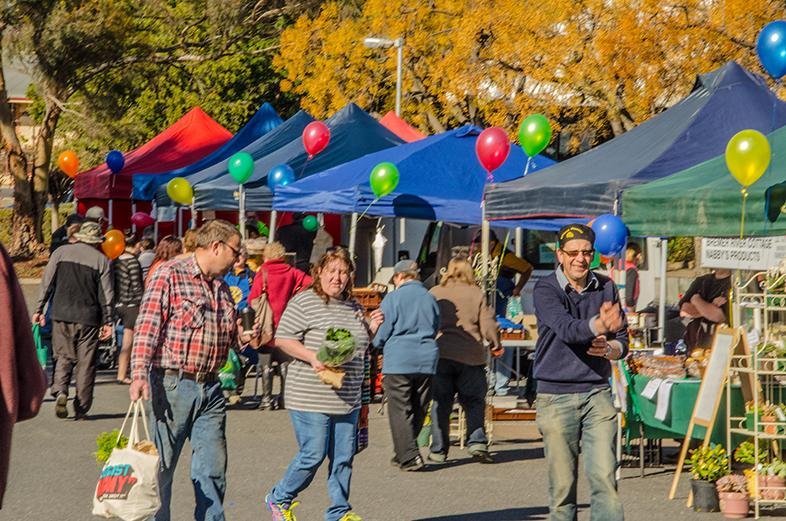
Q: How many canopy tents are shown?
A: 8